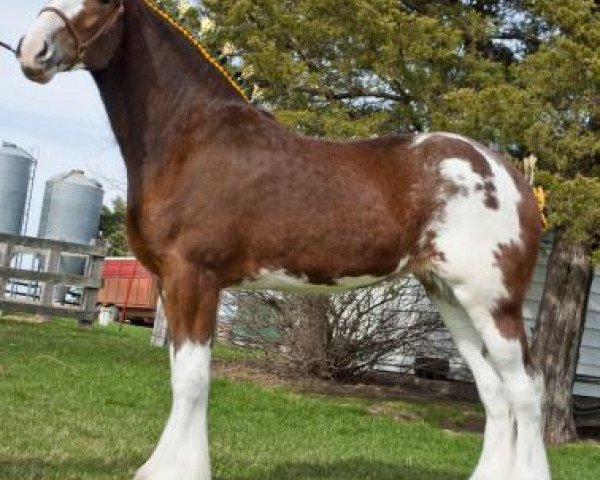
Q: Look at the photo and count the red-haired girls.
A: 0